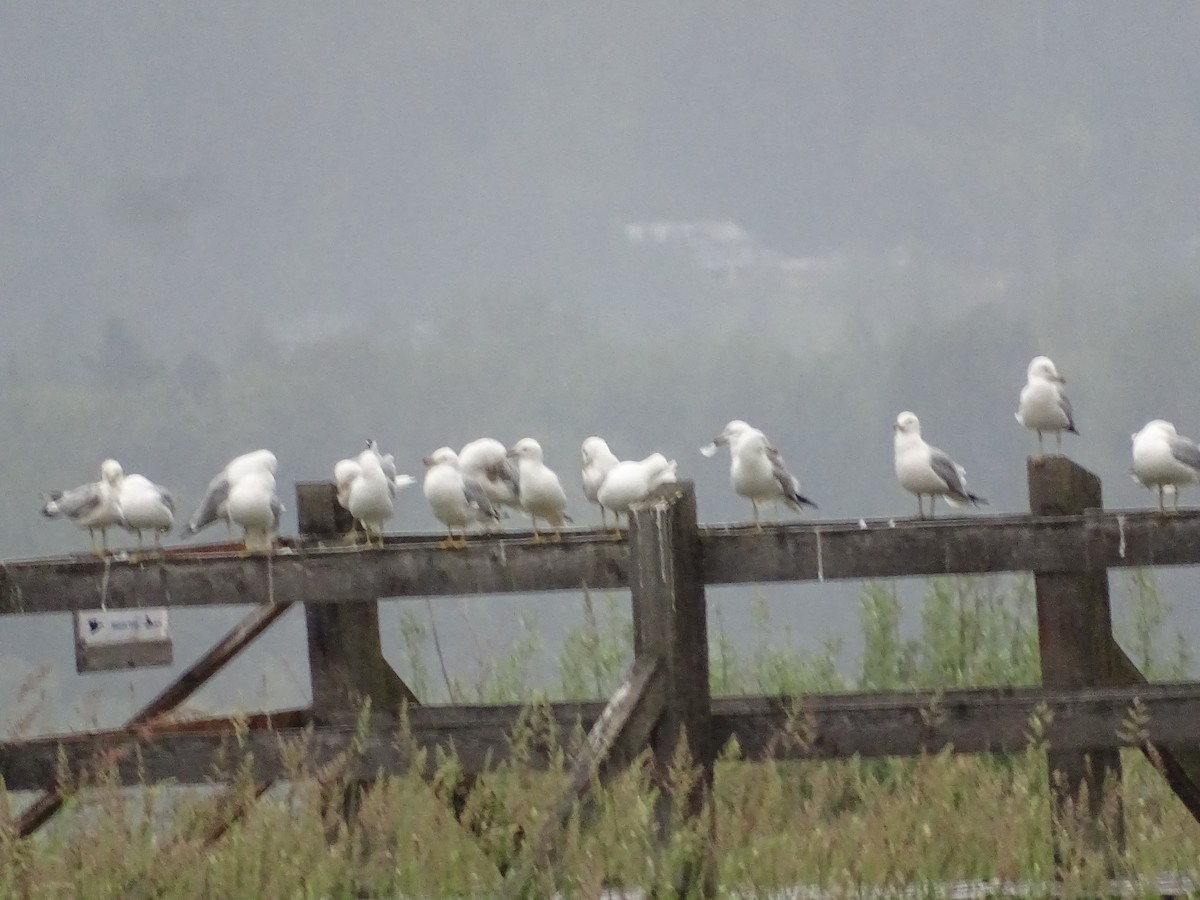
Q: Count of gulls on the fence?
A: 15